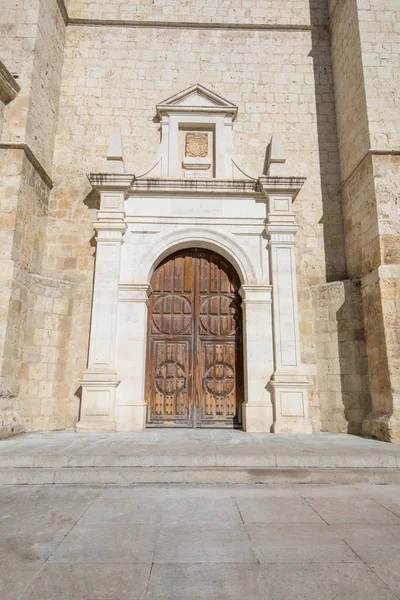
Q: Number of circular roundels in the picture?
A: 4